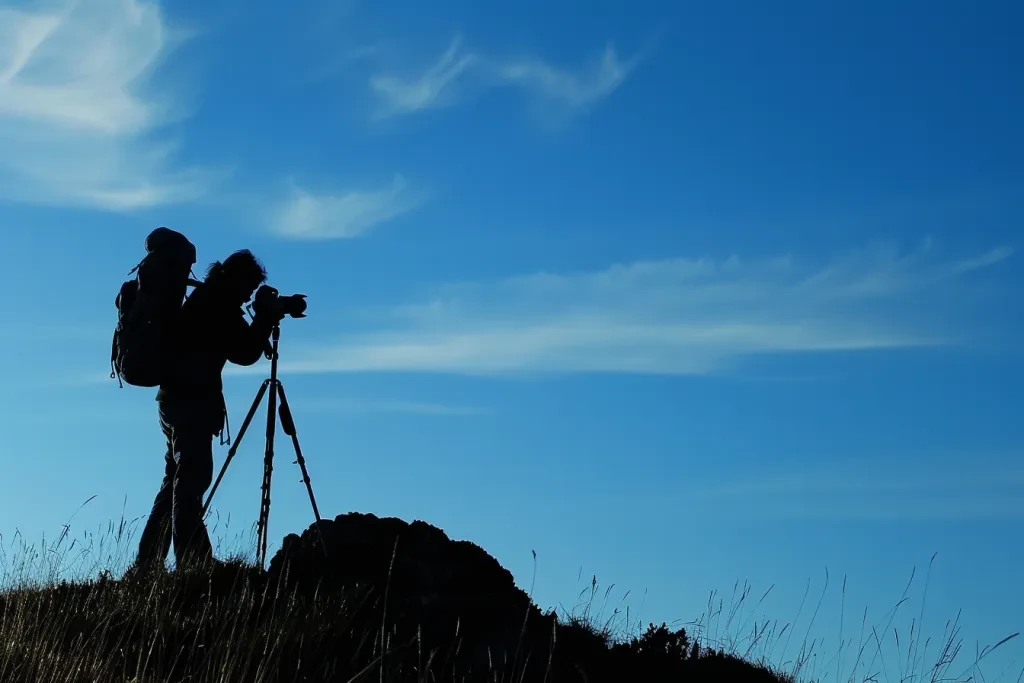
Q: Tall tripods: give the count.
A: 1